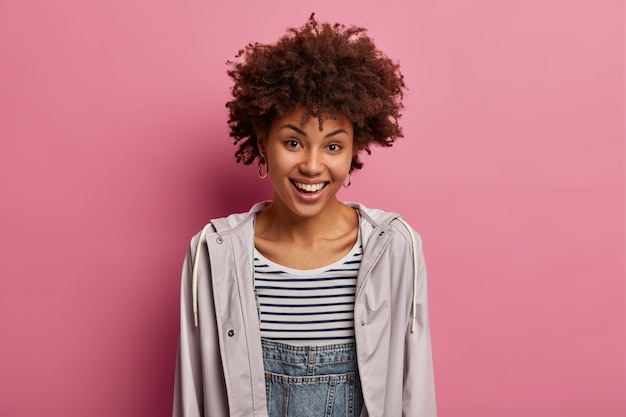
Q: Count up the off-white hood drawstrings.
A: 2